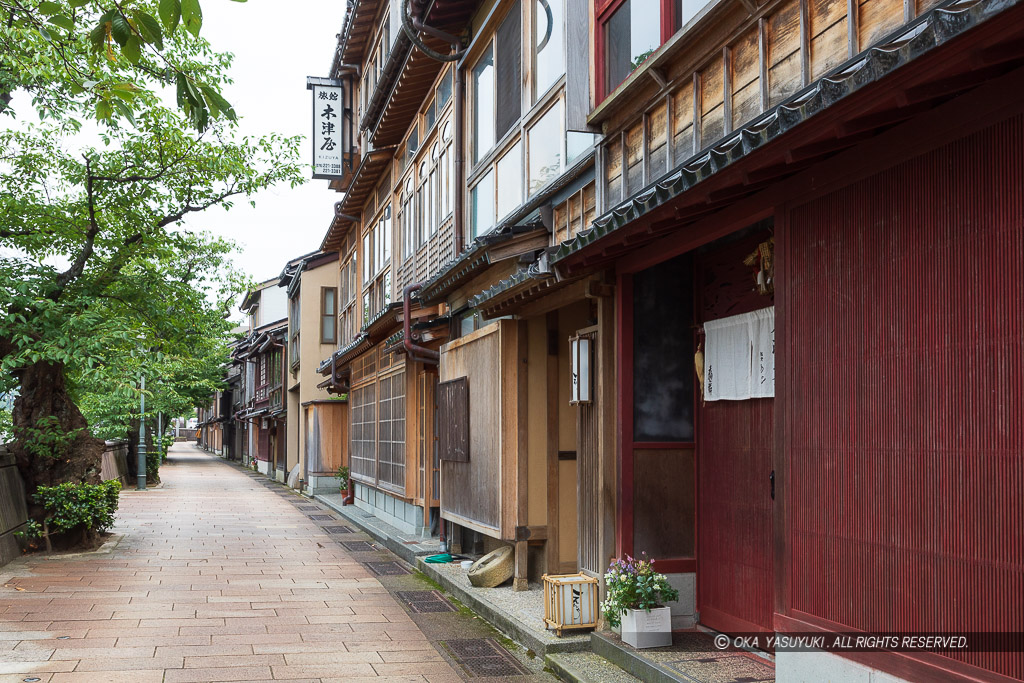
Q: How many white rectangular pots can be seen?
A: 1